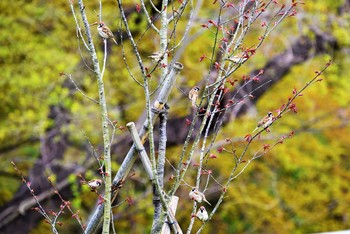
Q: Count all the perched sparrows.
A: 8